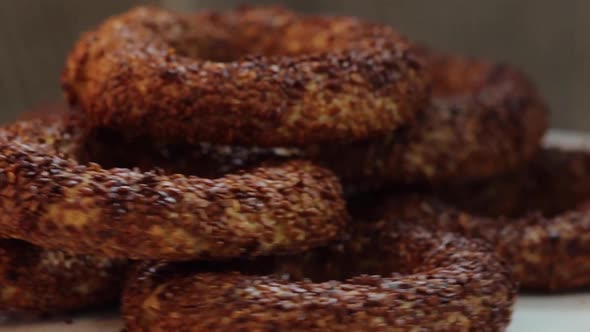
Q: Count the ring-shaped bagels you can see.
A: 6